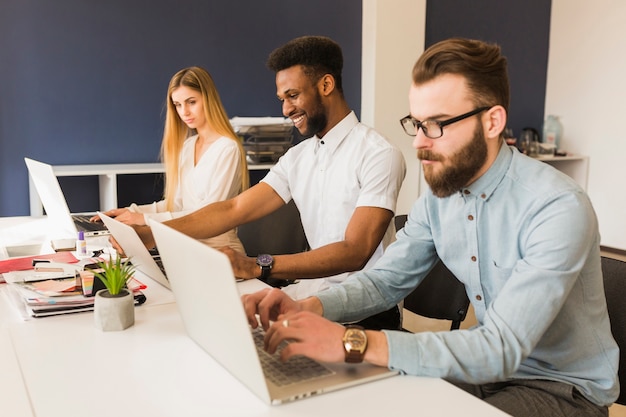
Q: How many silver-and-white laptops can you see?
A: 3